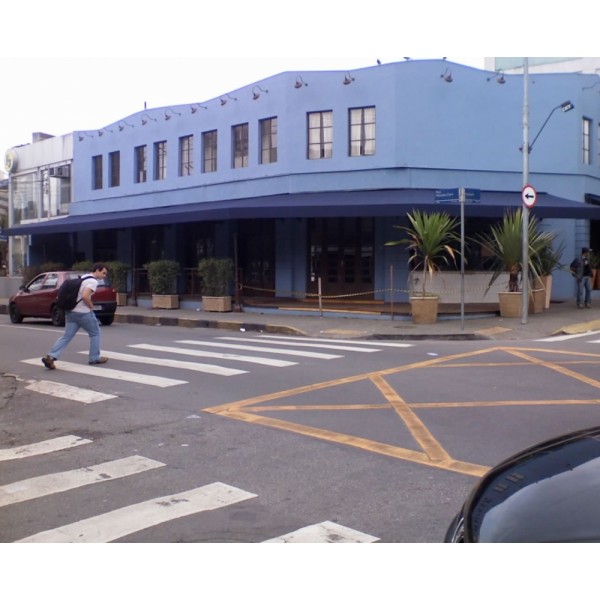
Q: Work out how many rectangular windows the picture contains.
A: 11